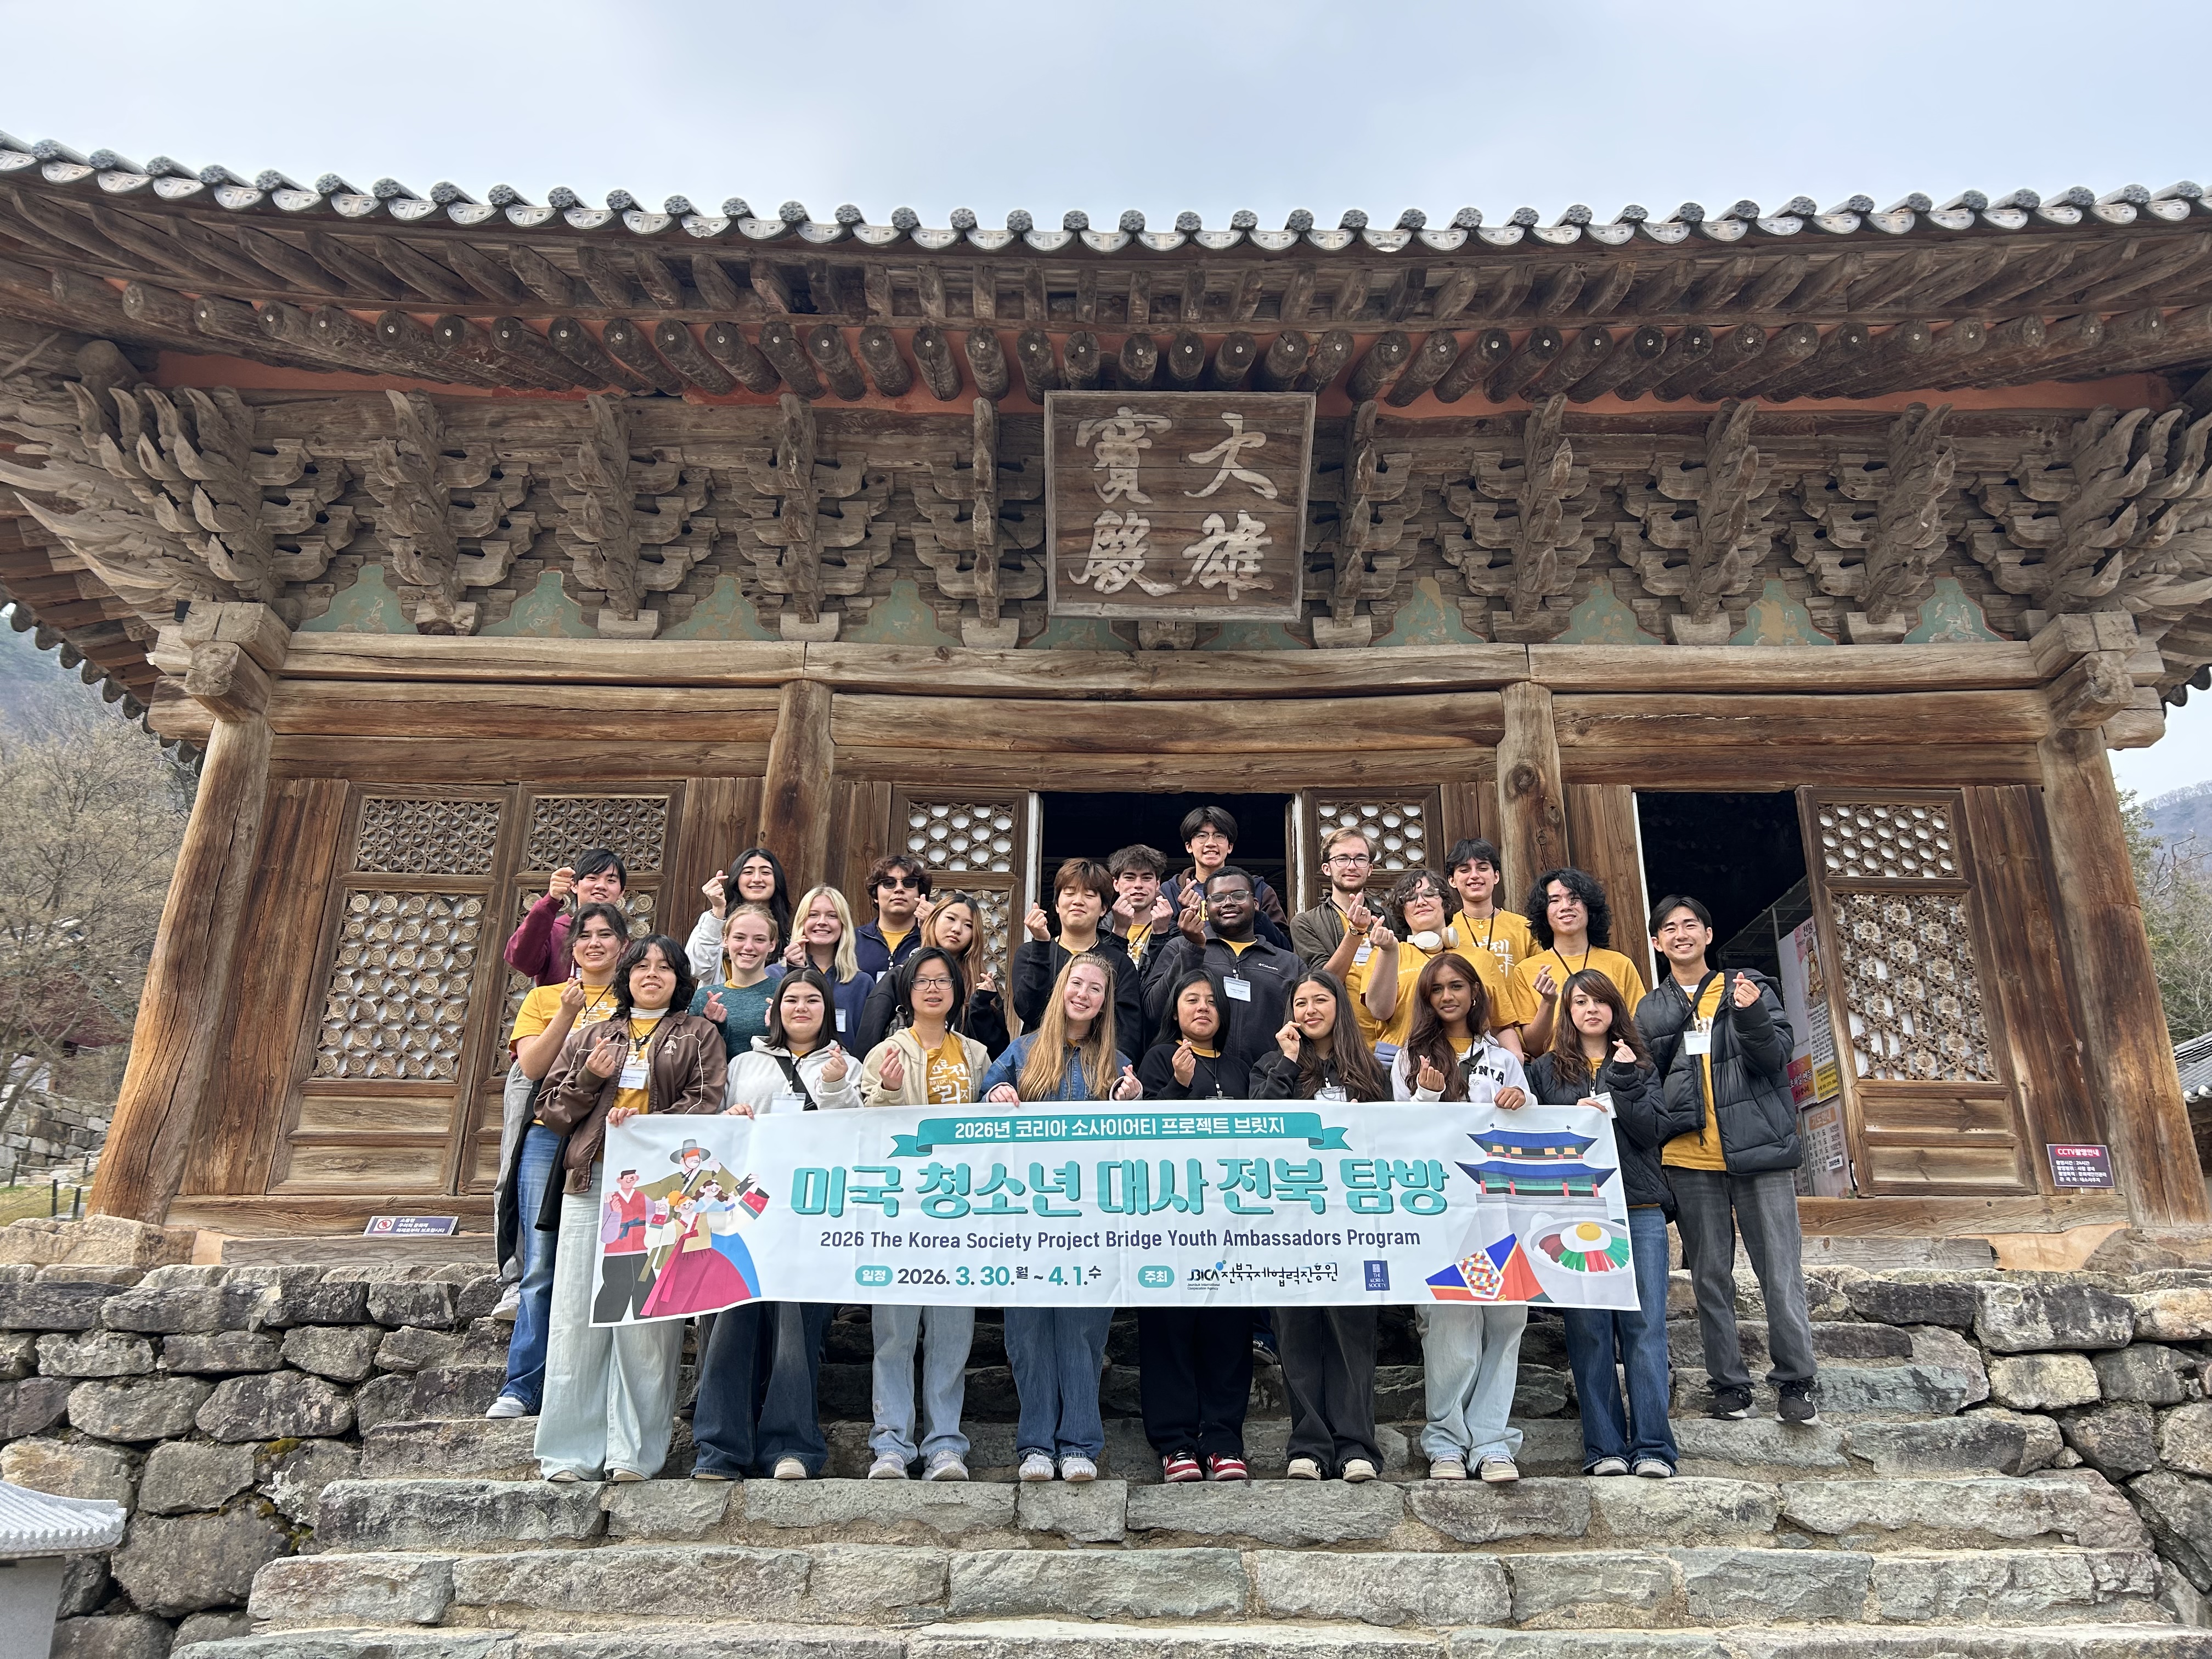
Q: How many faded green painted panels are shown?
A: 10